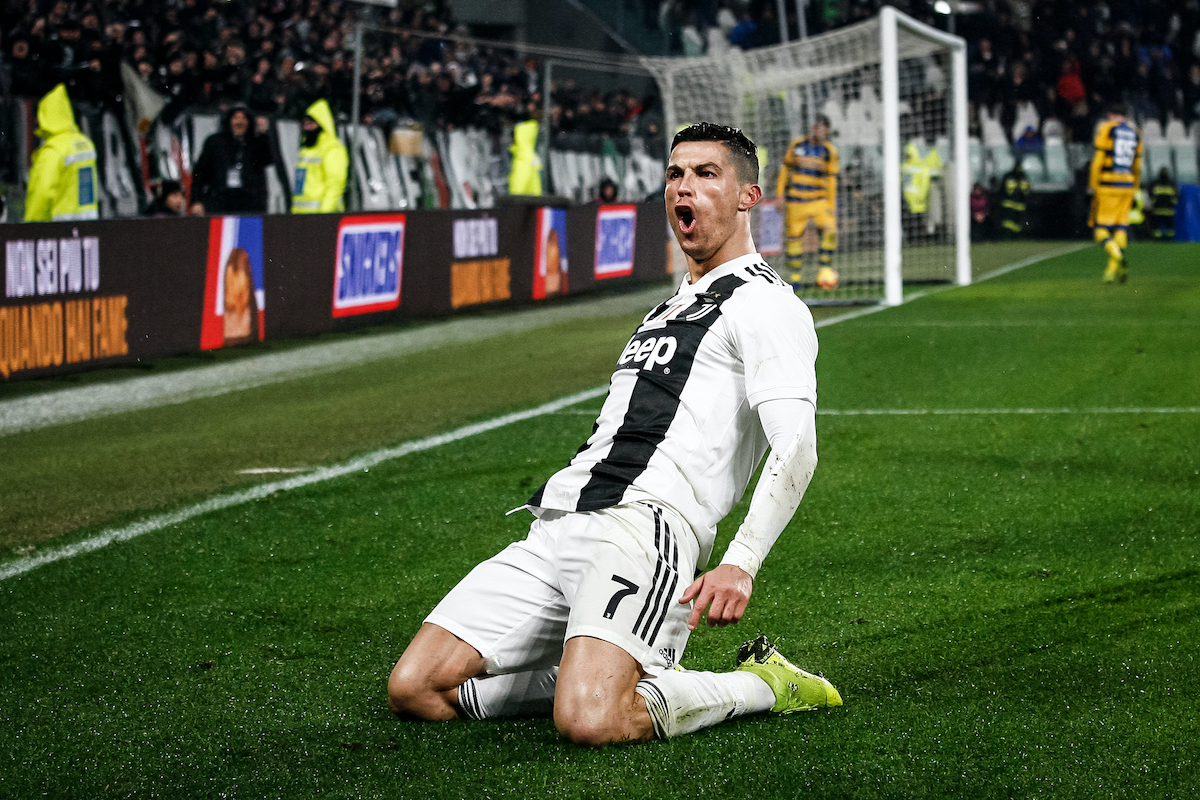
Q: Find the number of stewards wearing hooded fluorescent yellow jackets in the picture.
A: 3